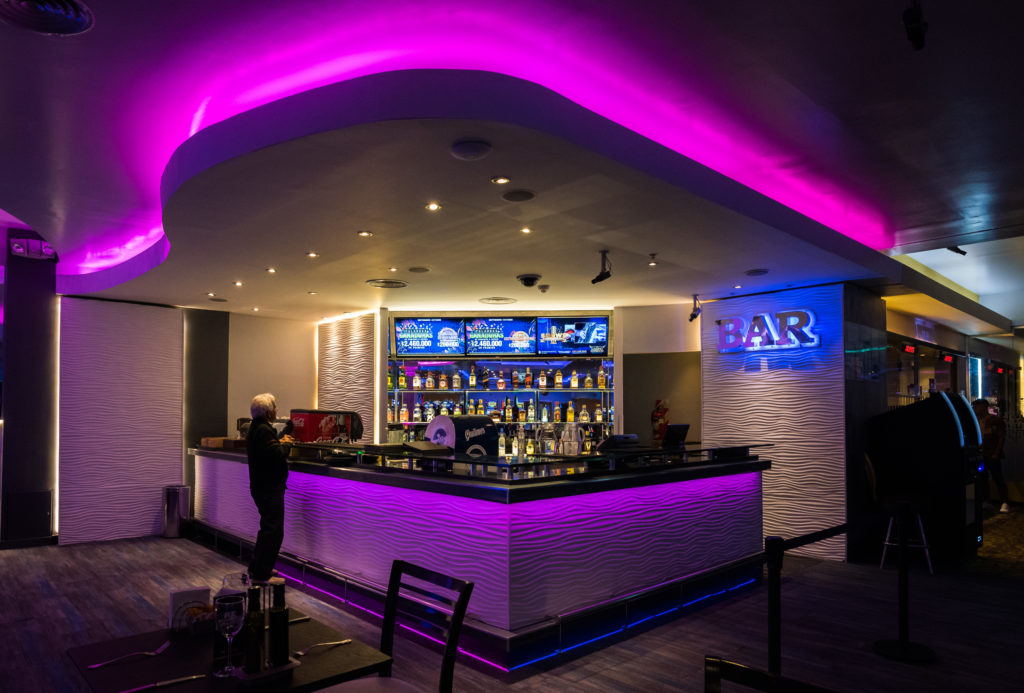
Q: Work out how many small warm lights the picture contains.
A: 13